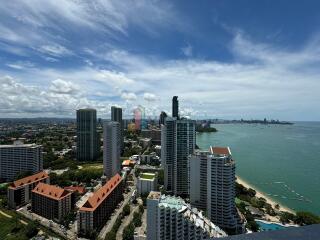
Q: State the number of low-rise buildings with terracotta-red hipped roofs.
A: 3